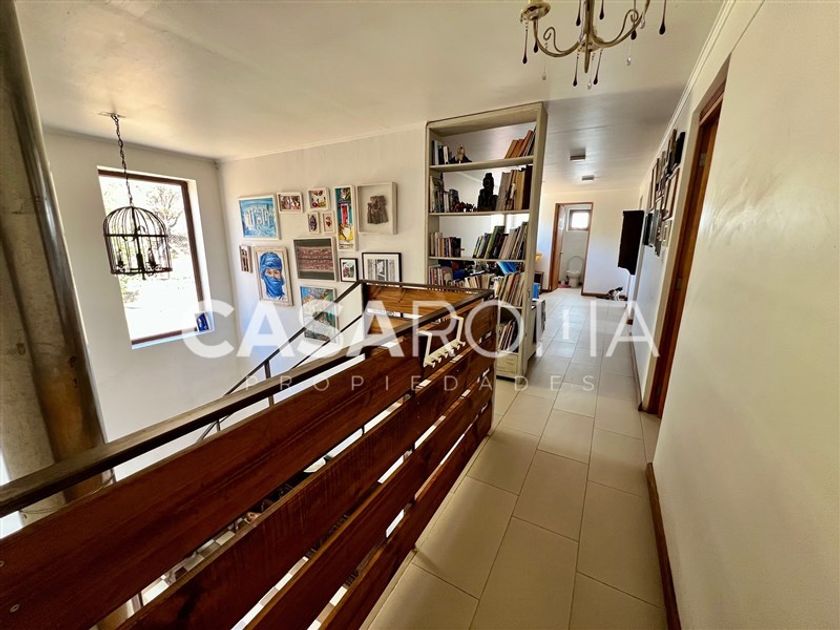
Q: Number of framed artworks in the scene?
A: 13